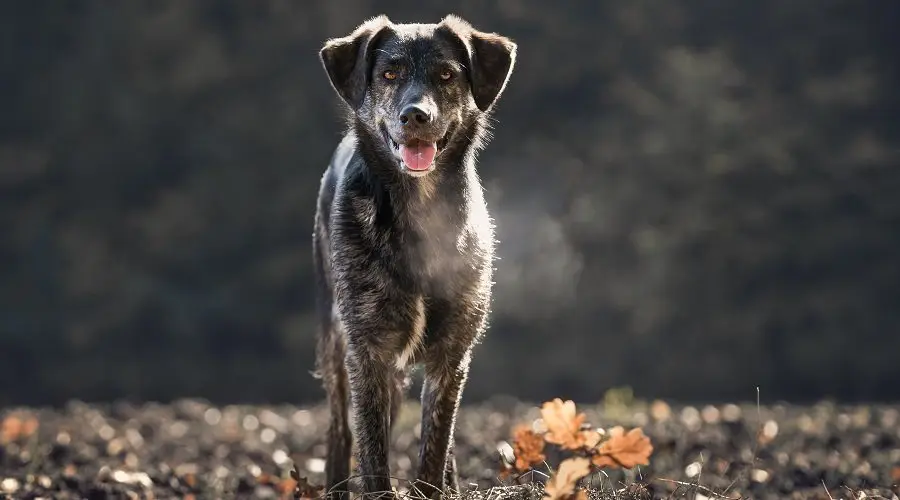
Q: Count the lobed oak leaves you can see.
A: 4